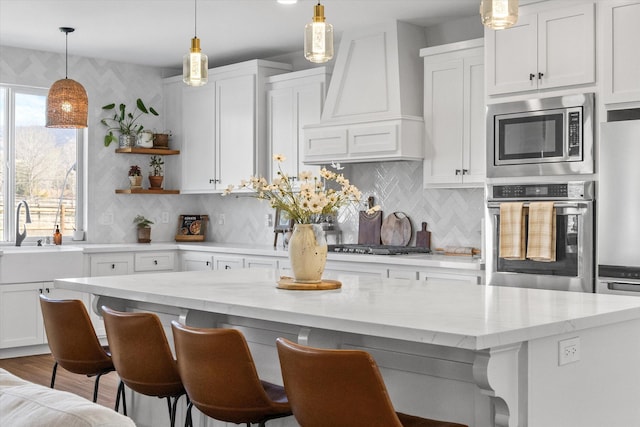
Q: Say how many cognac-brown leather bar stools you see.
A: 4